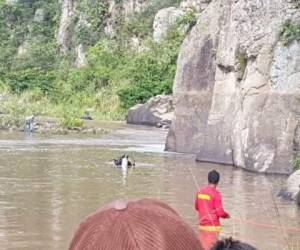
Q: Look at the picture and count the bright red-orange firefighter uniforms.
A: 1